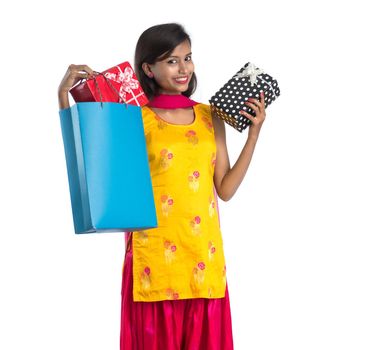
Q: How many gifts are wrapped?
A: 2